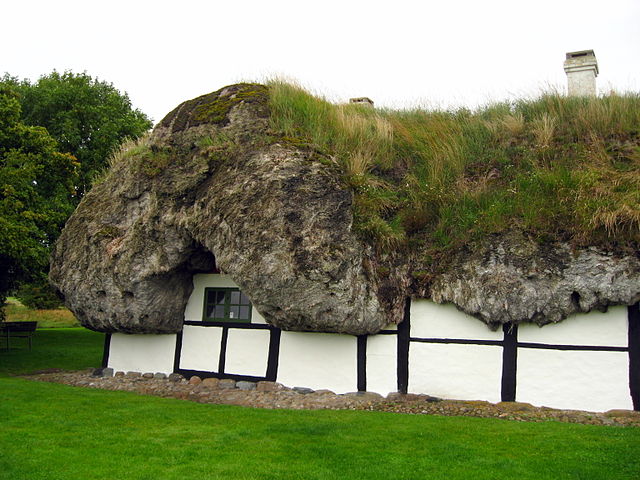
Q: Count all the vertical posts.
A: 8